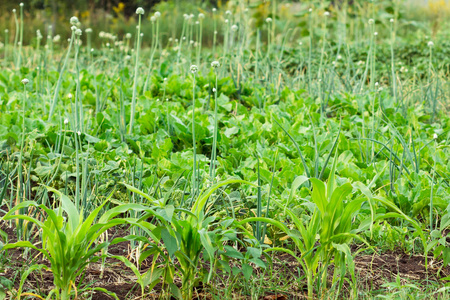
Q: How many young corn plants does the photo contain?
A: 3